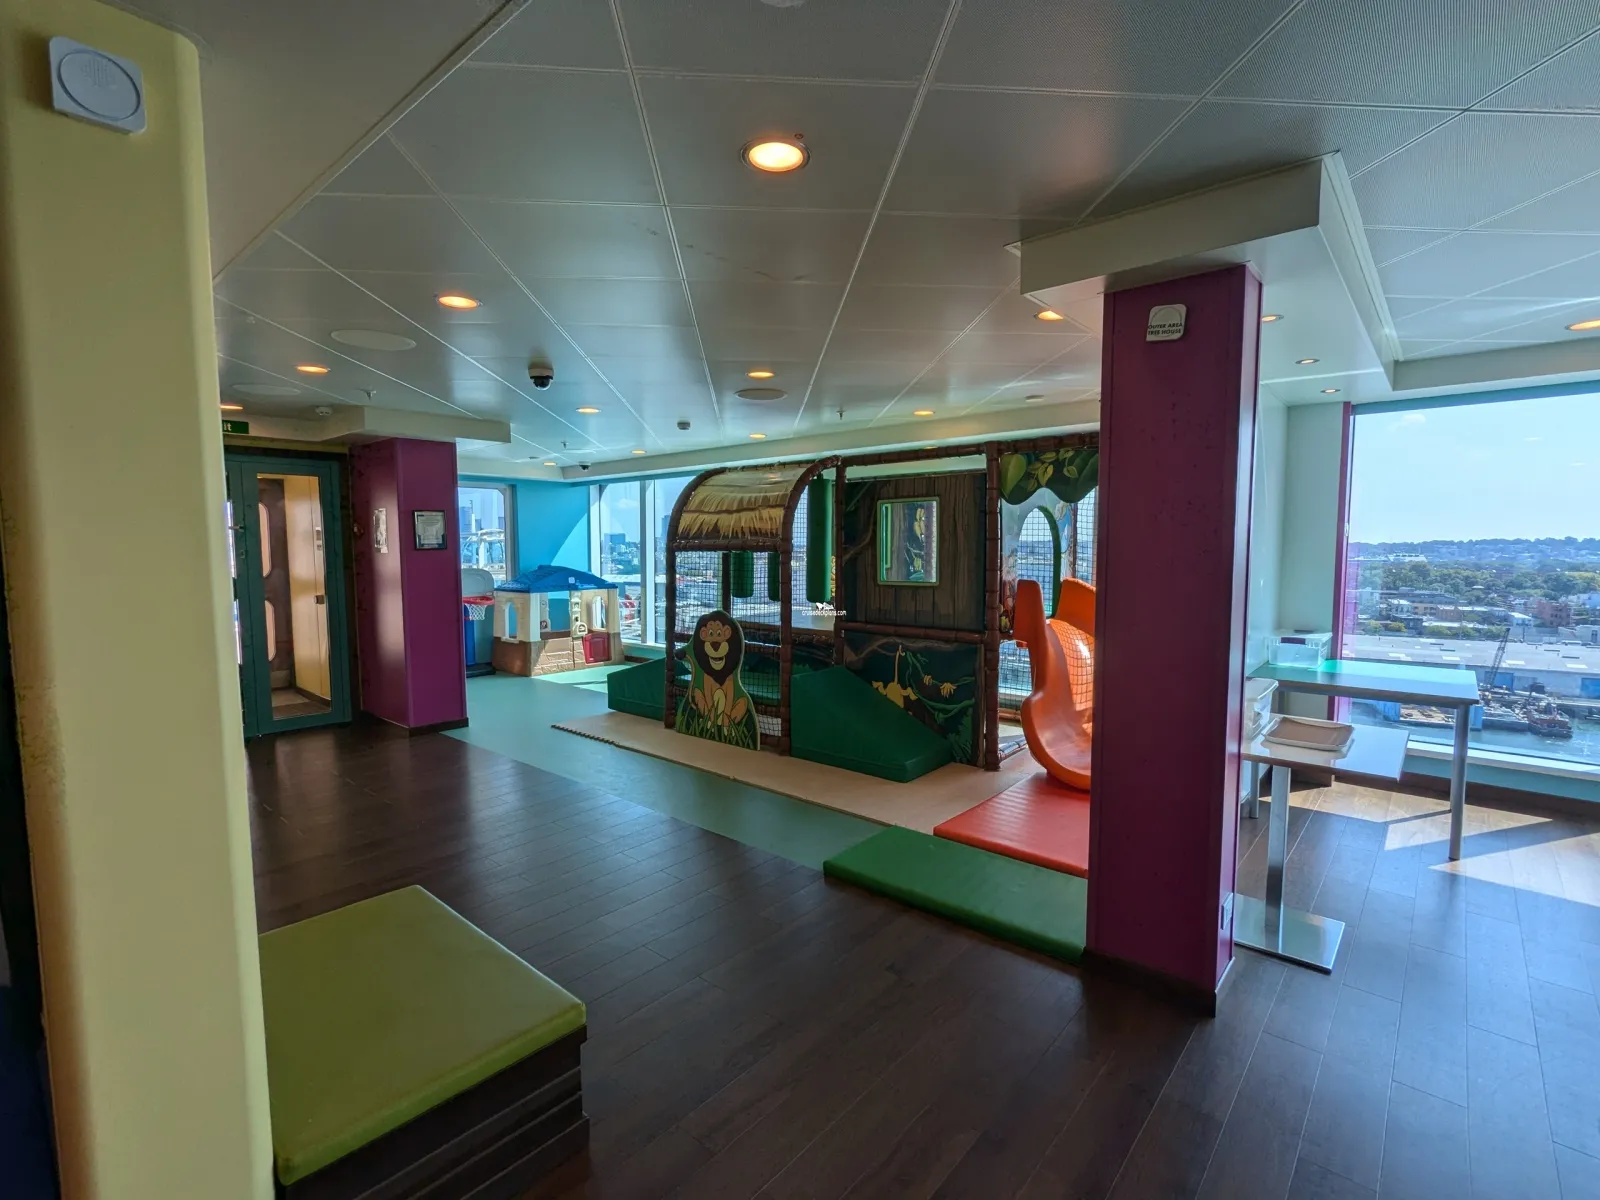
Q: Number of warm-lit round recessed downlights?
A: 15